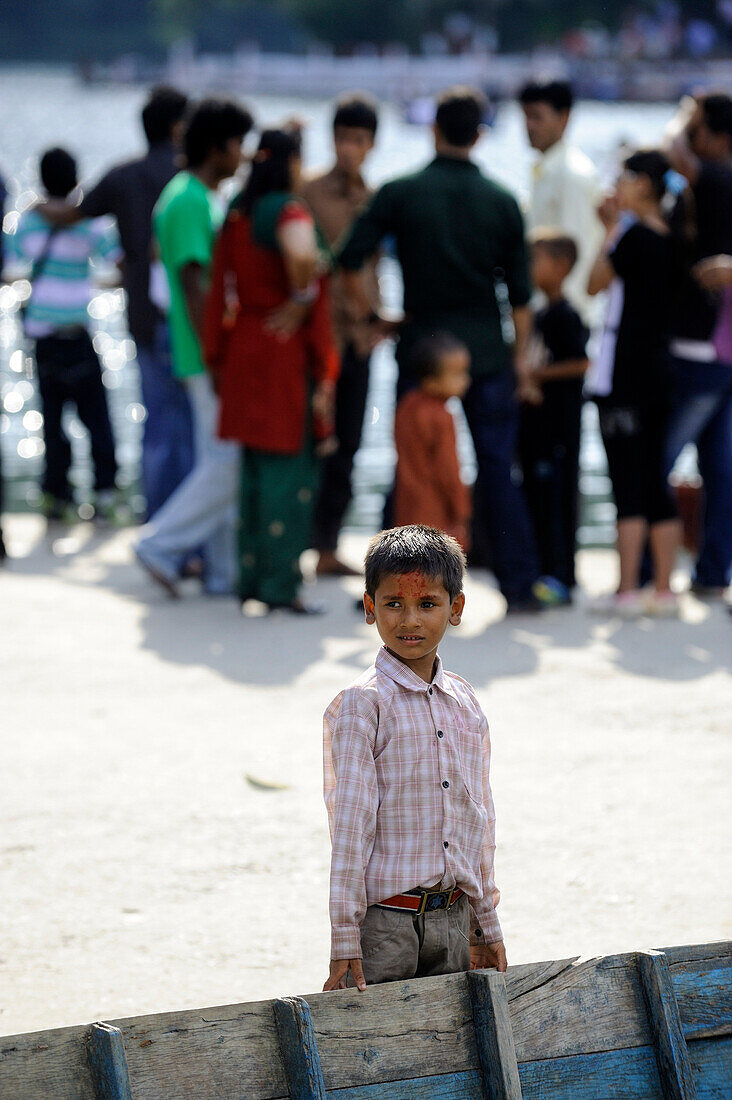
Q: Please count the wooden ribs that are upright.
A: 4